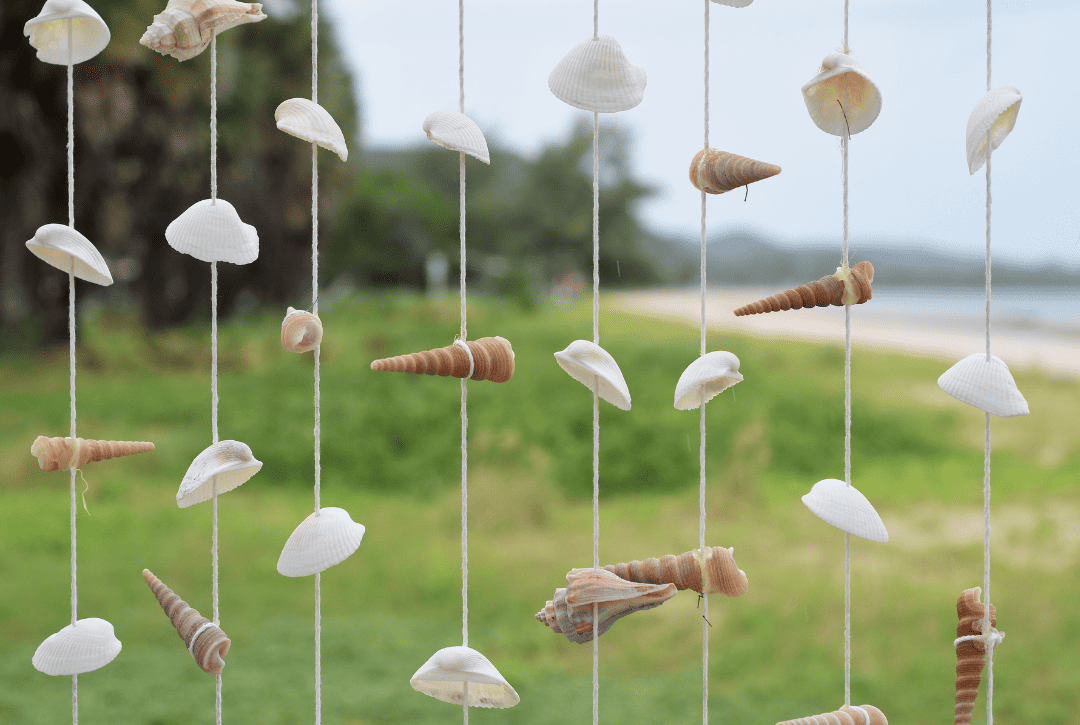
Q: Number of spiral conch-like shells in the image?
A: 11